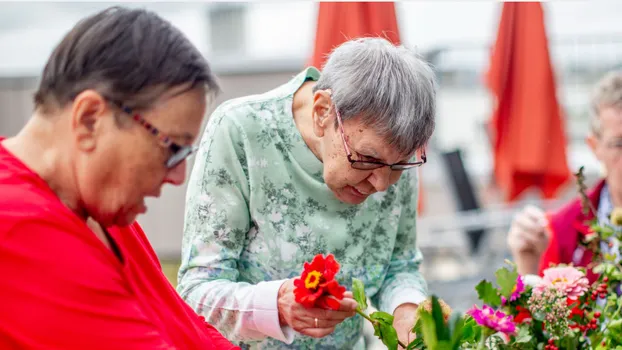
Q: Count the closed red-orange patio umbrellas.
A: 2